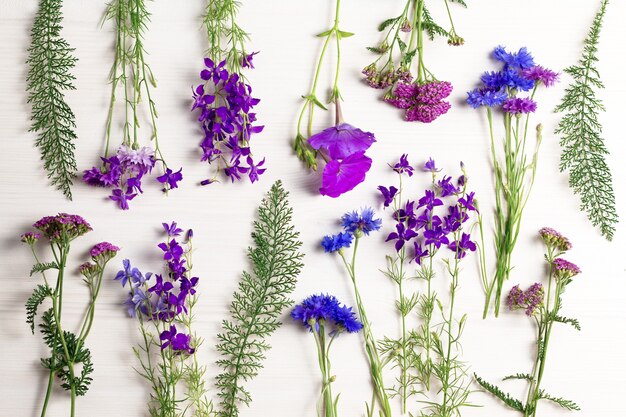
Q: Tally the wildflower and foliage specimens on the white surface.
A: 14